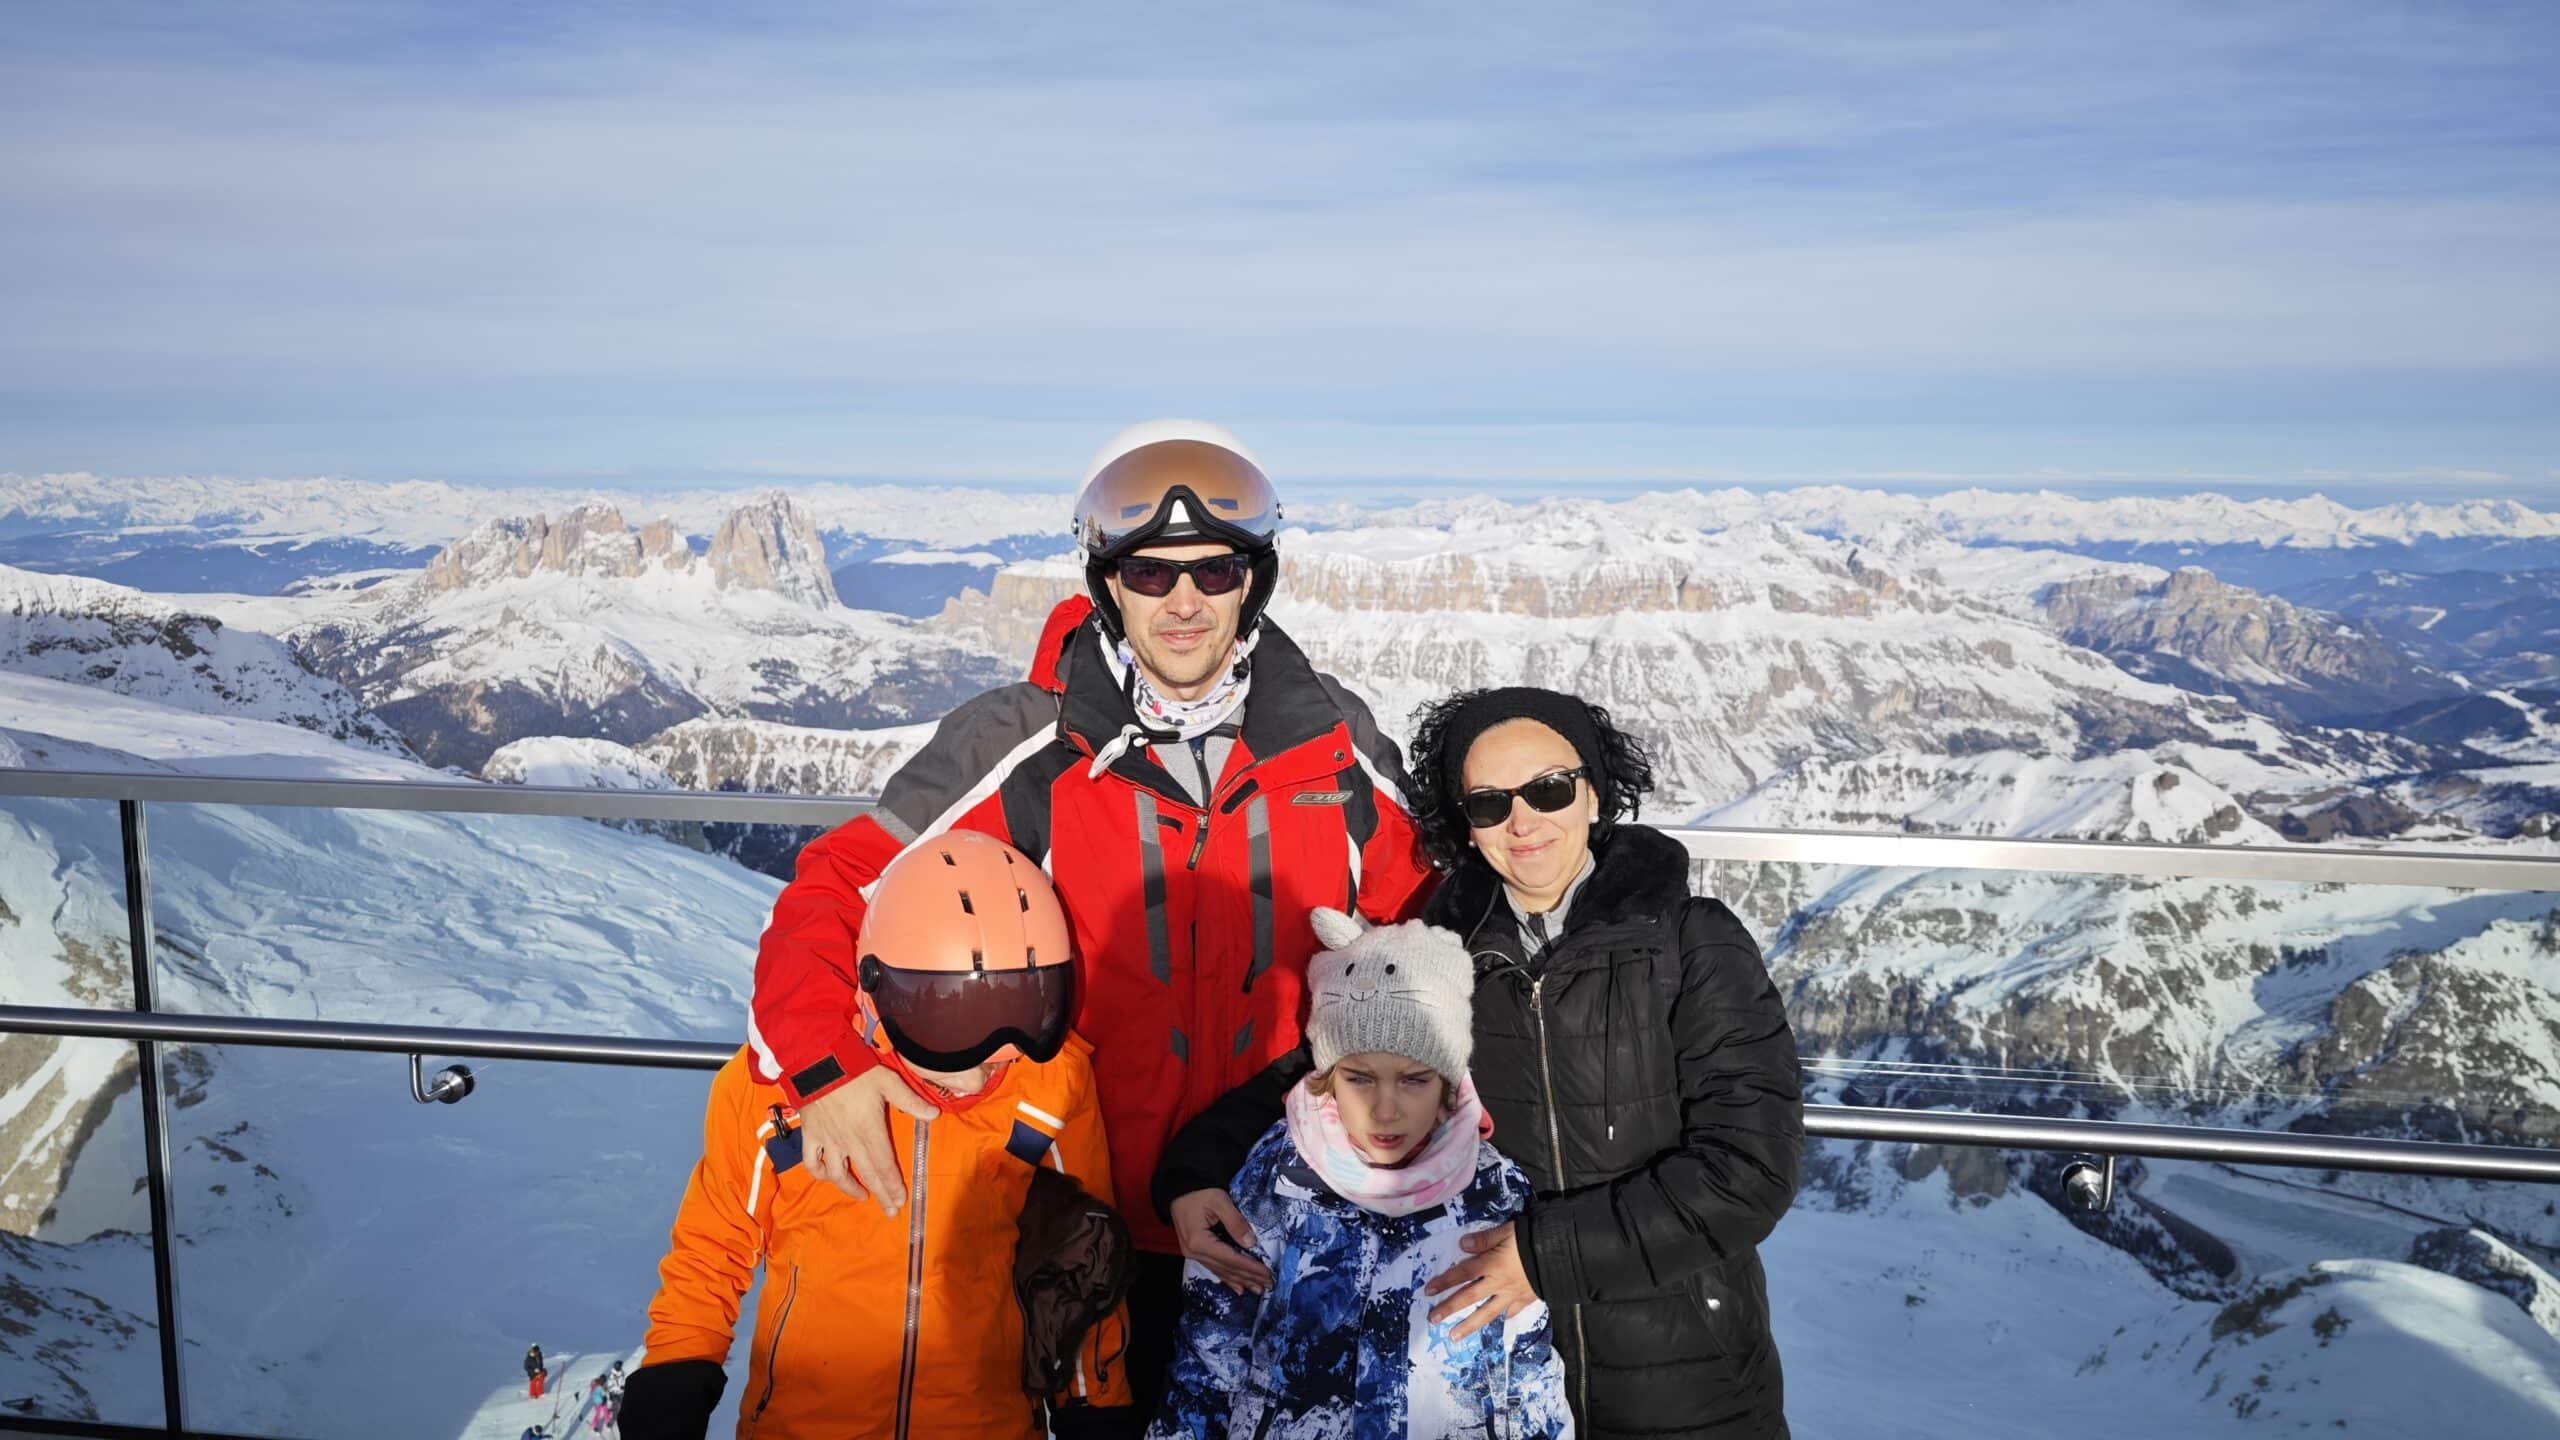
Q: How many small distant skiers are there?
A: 4